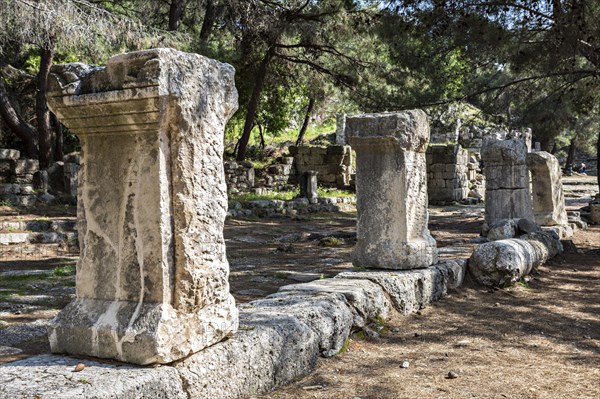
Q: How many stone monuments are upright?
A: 4